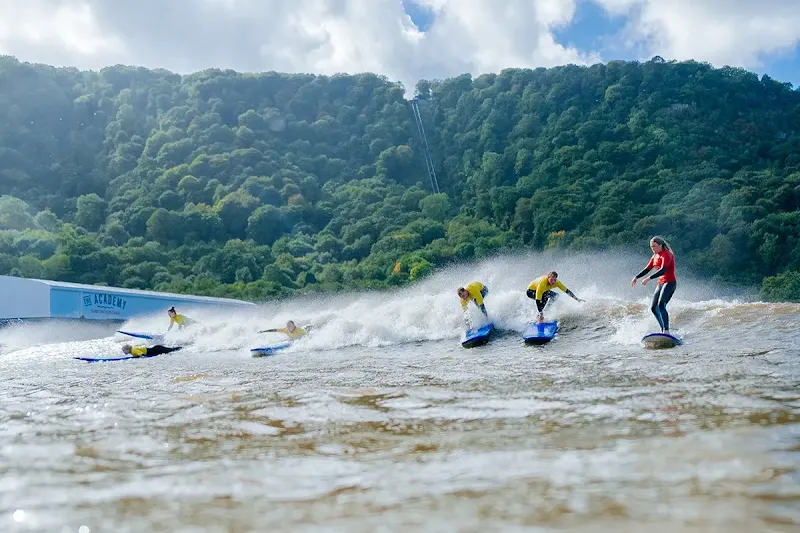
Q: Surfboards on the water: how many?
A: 6